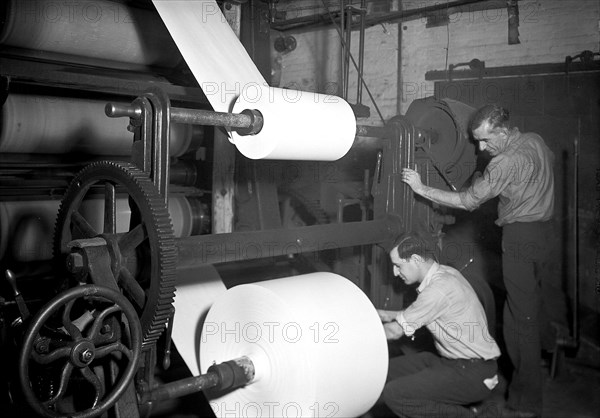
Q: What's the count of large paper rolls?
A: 2